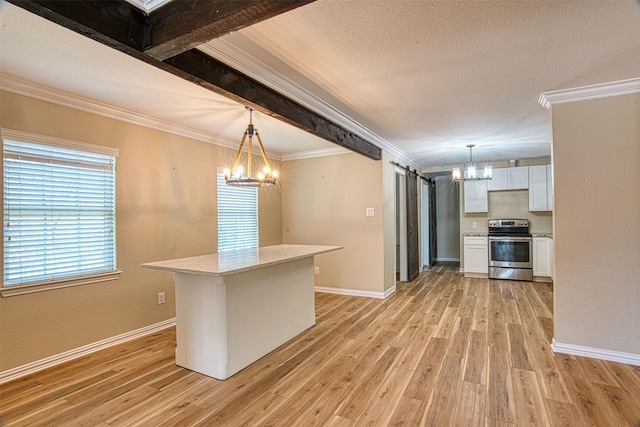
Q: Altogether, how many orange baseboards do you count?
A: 0